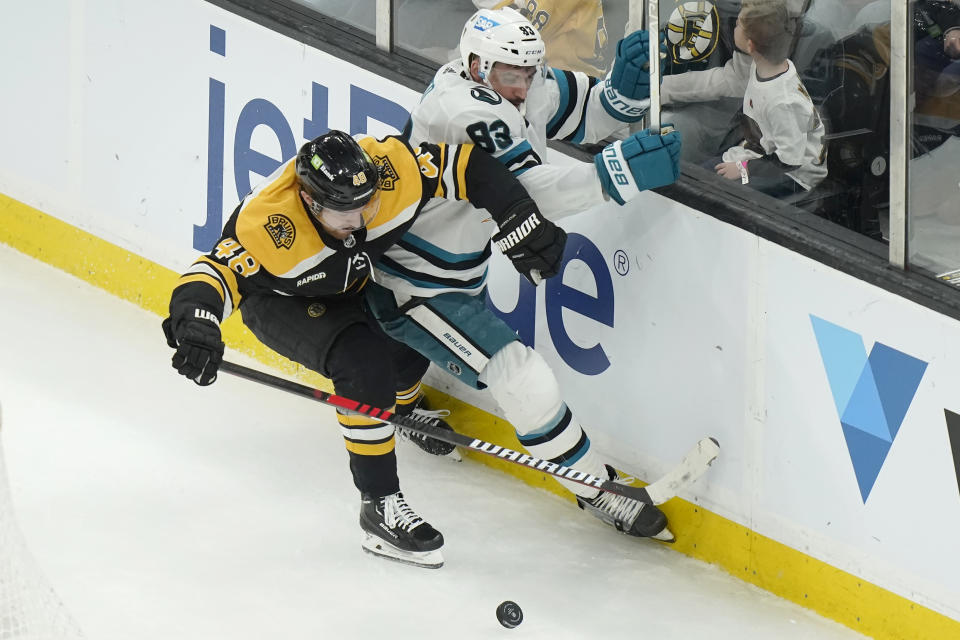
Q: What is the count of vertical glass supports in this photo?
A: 3